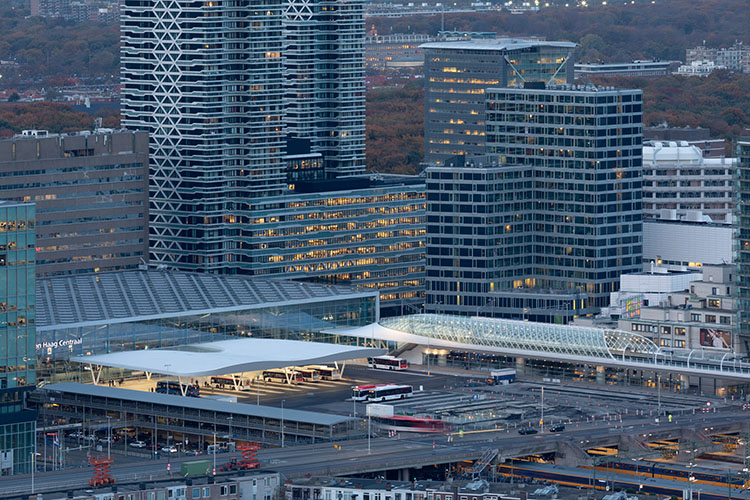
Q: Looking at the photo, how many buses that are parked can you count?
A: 8